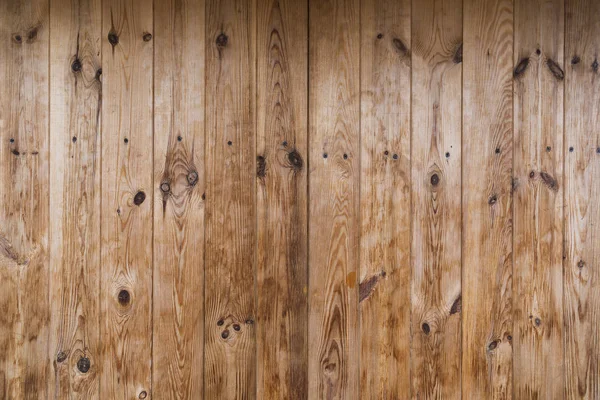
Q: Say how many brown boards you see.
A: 12